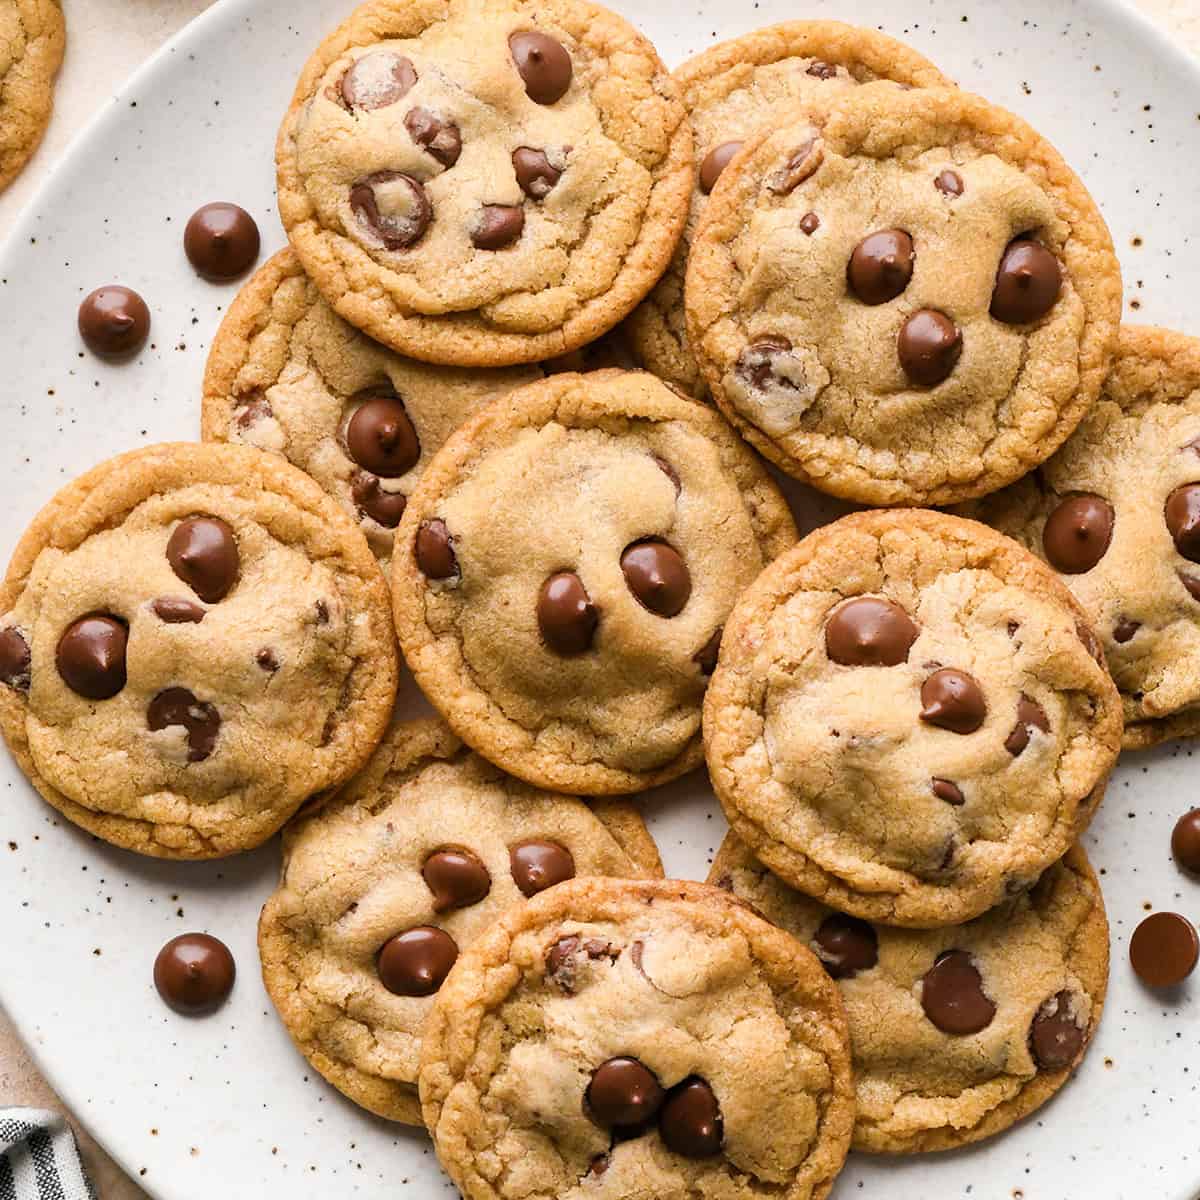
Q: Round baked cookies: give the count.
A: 12